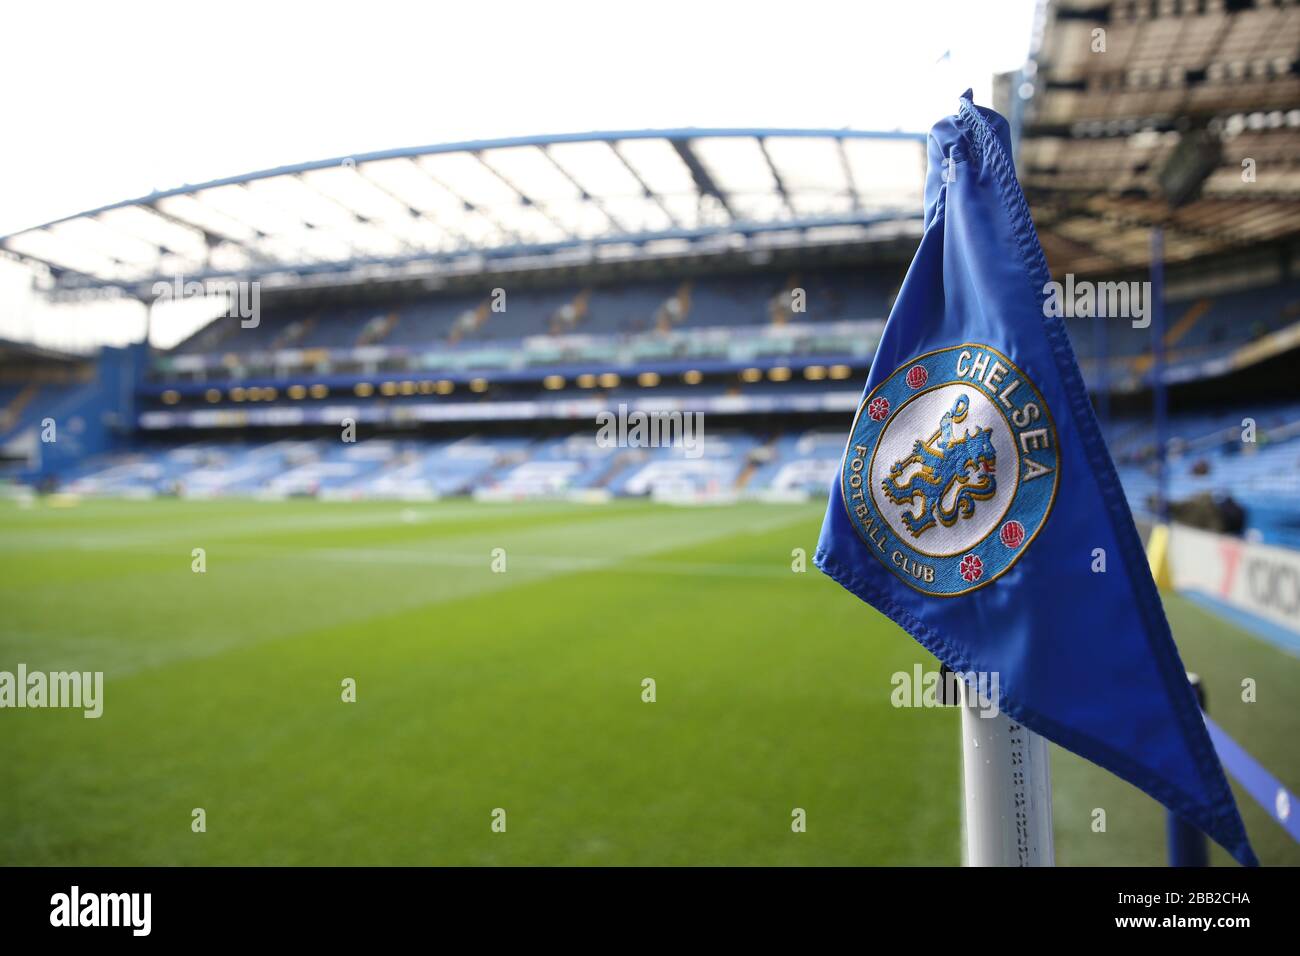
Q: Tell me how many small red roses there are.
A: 2